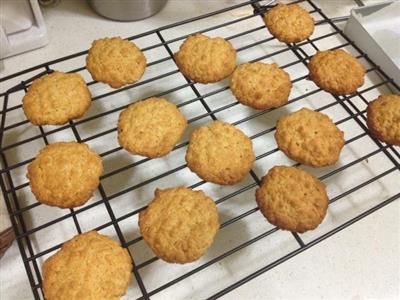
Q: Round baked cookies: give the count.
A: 14